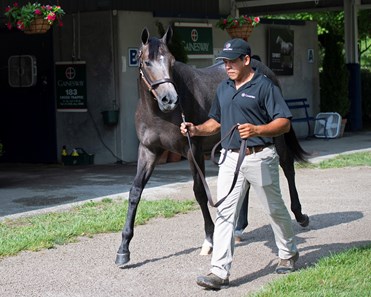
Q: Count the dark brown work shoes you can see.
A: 2